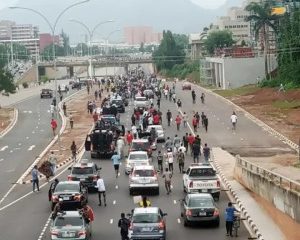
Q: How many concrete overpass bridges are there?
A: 1